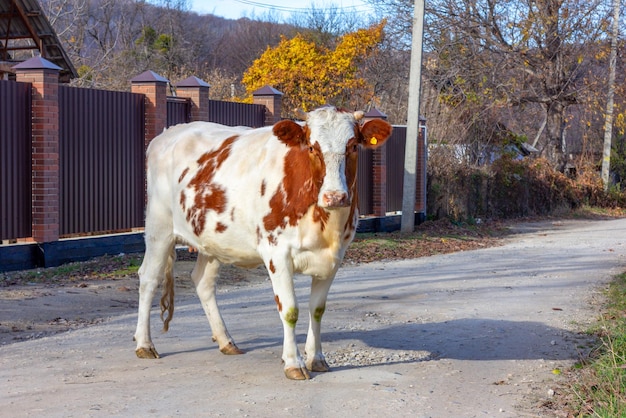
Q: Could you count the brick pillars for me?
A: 6